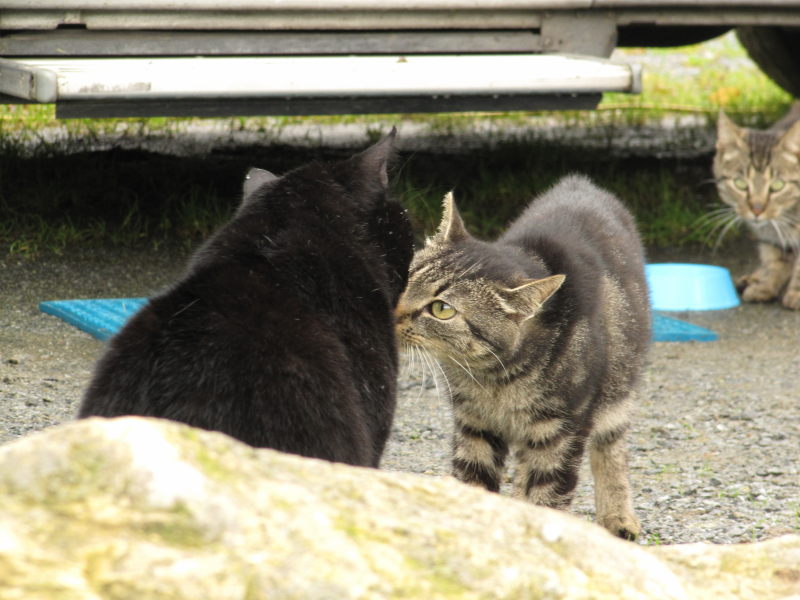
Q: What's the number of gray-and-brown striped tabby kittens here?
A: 2